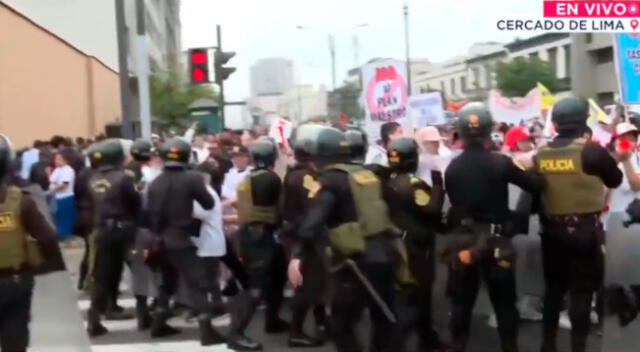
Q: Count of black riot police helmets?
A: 11